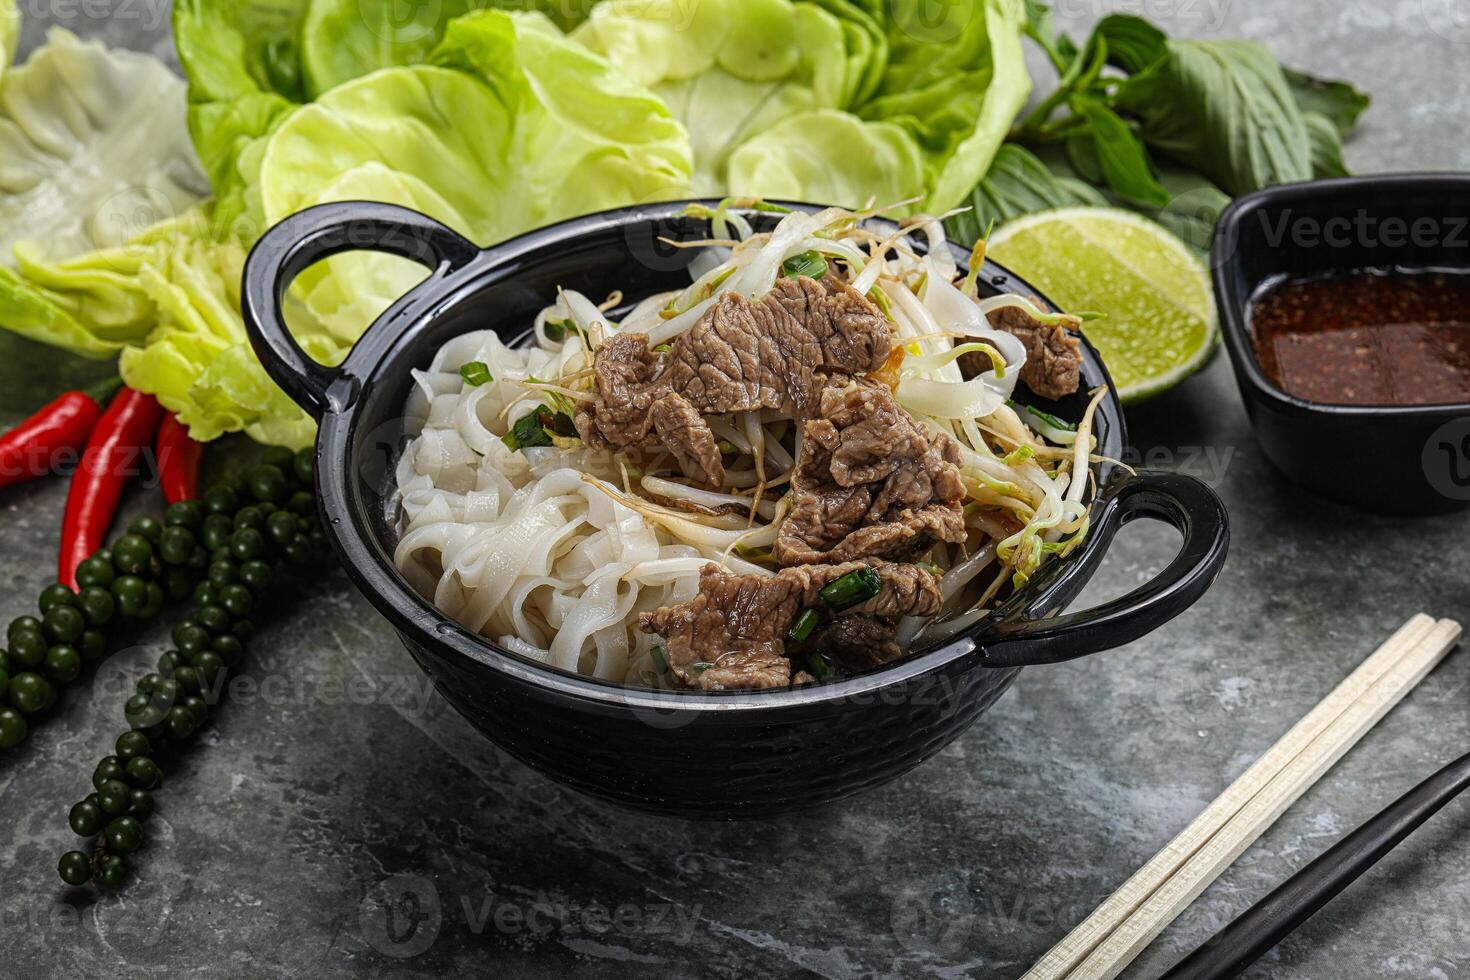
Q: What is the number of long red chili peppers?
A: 3